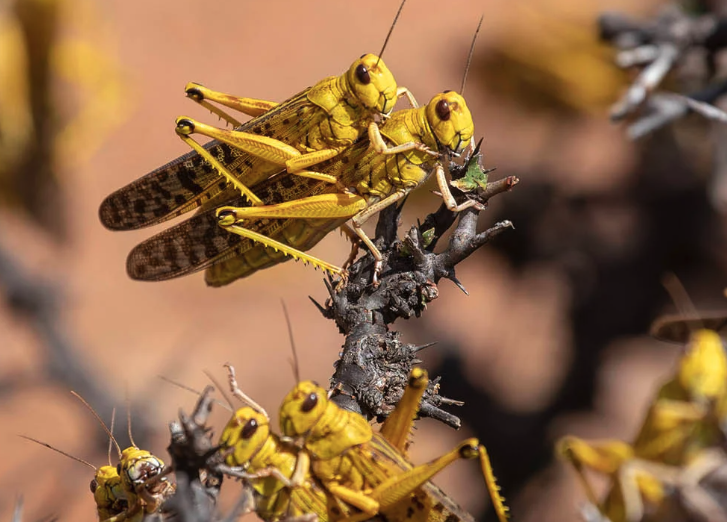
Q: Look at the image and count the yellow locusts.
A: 7